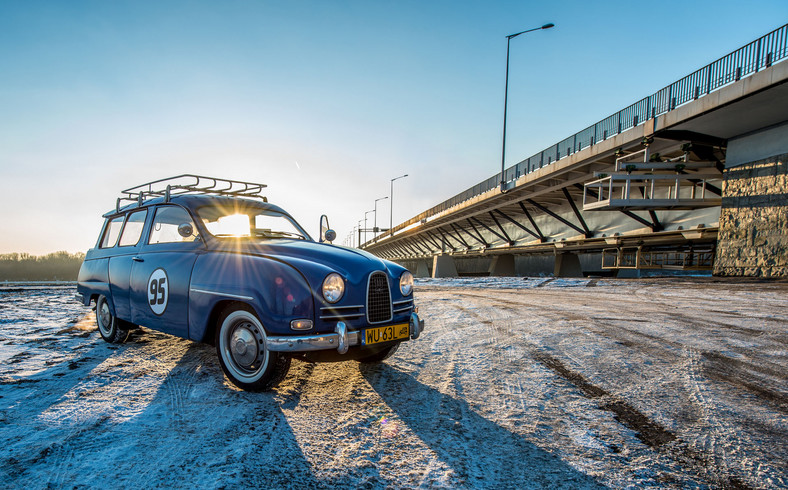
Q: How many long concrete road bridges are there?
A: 1